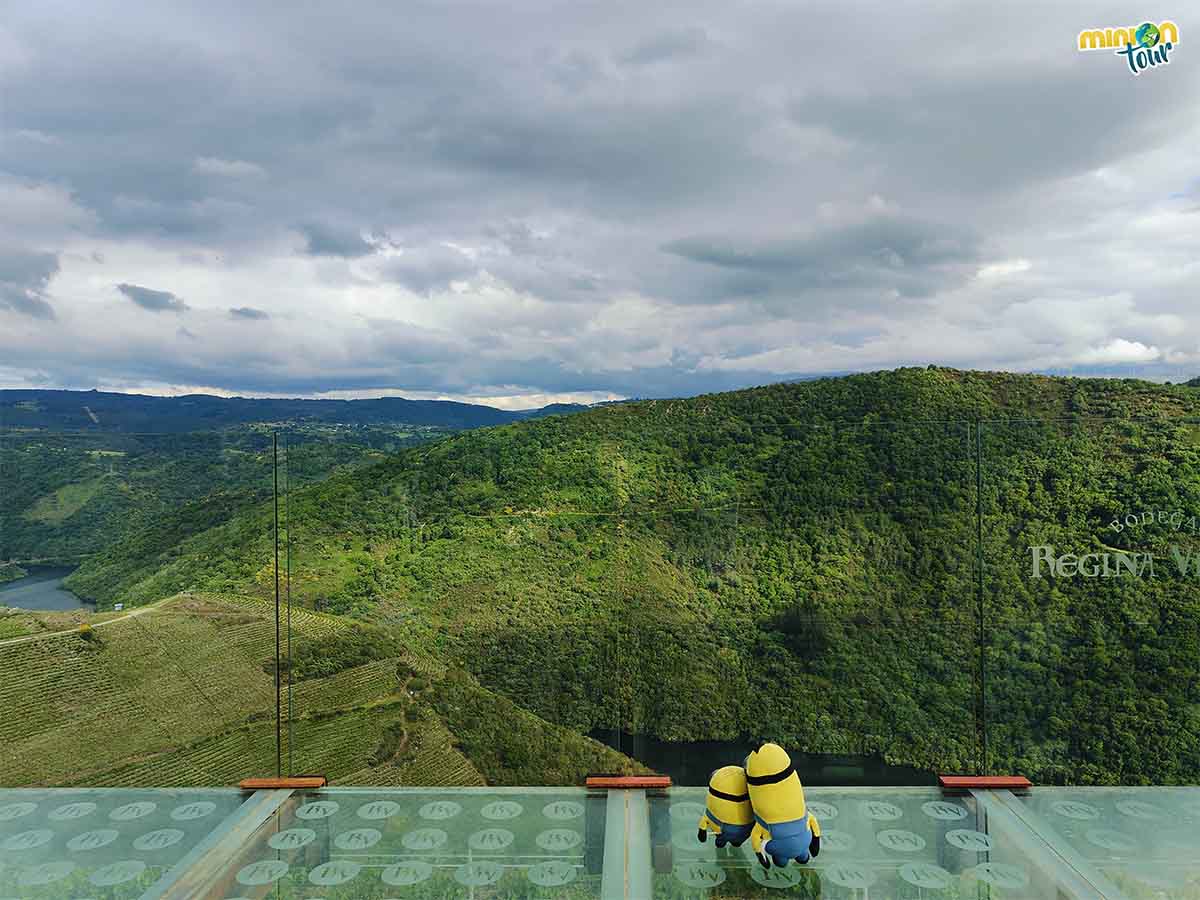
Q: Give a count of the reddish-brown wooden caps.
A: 3